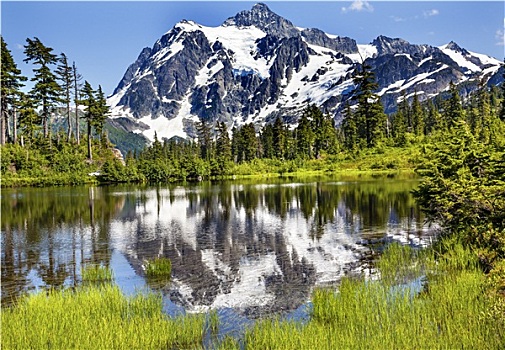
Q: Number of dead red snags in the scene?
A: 0